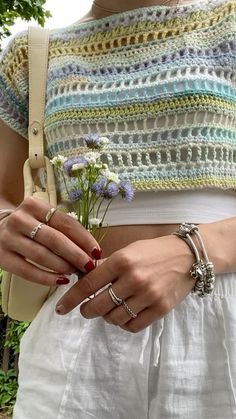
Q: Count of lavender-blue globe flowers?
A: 6